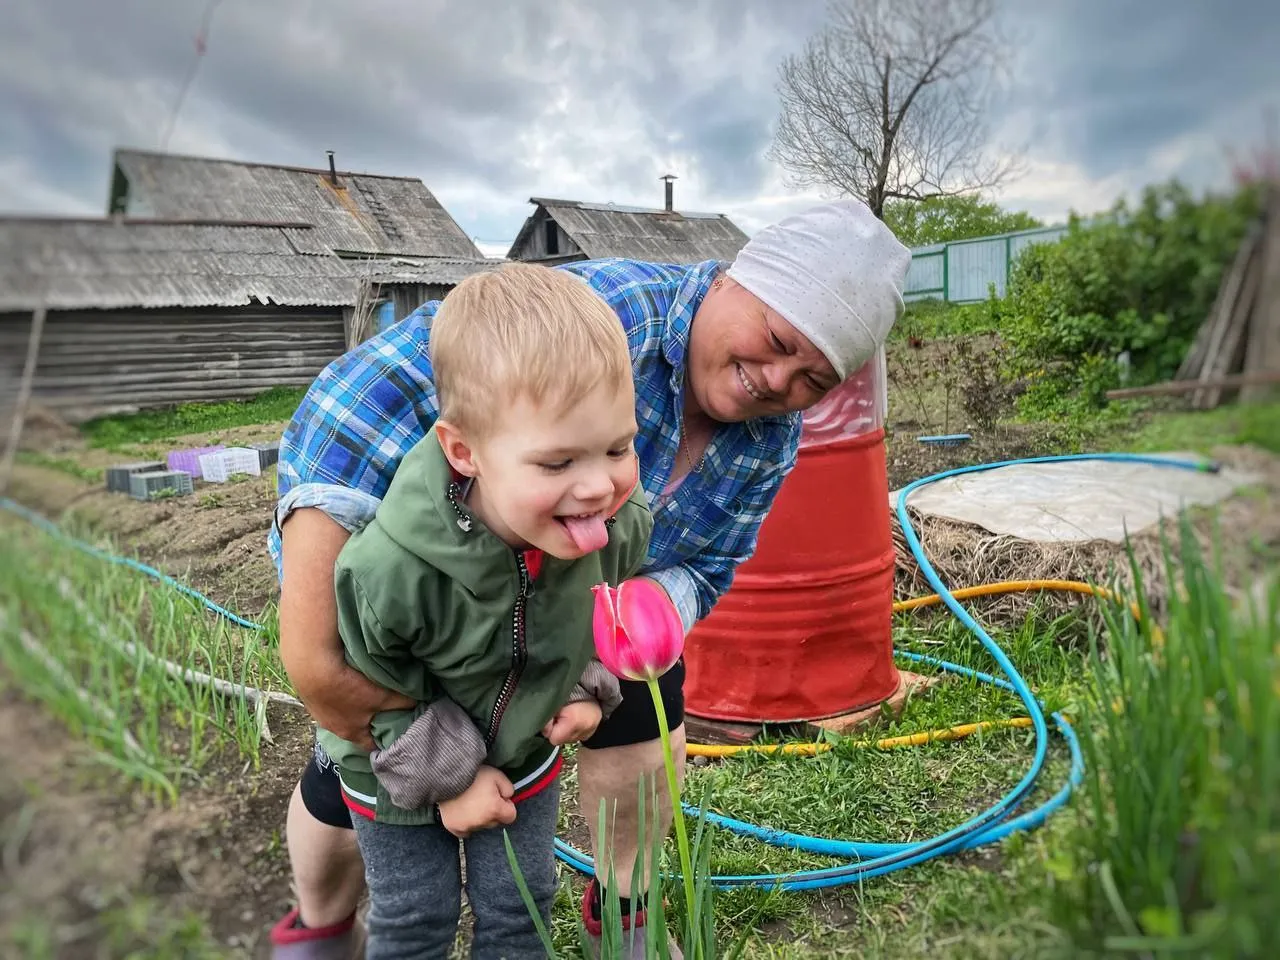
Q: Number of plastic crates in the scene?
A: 5